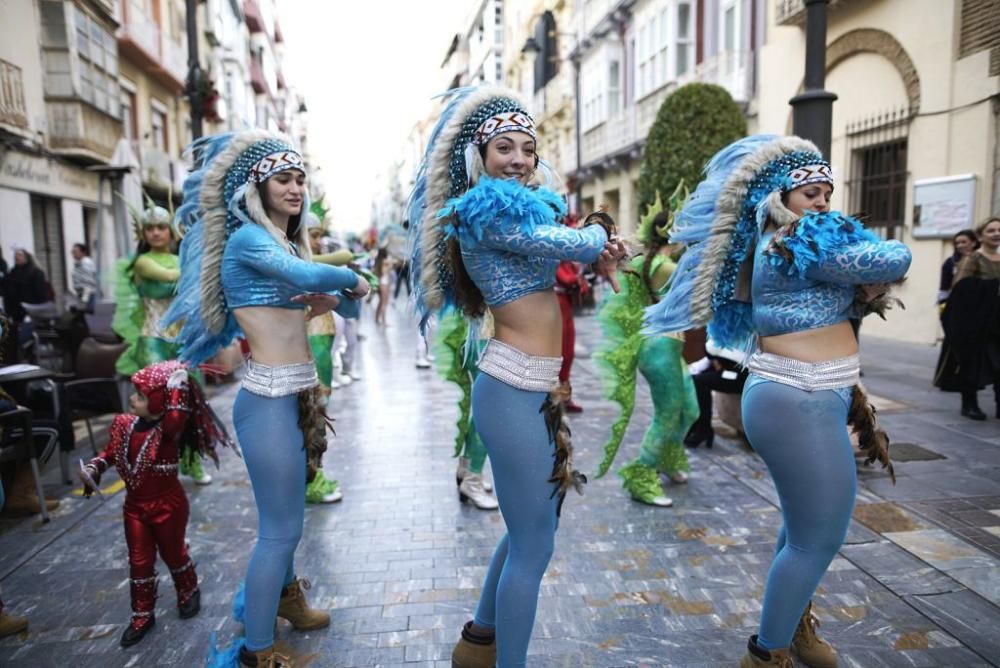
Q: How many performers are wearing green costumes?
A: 4